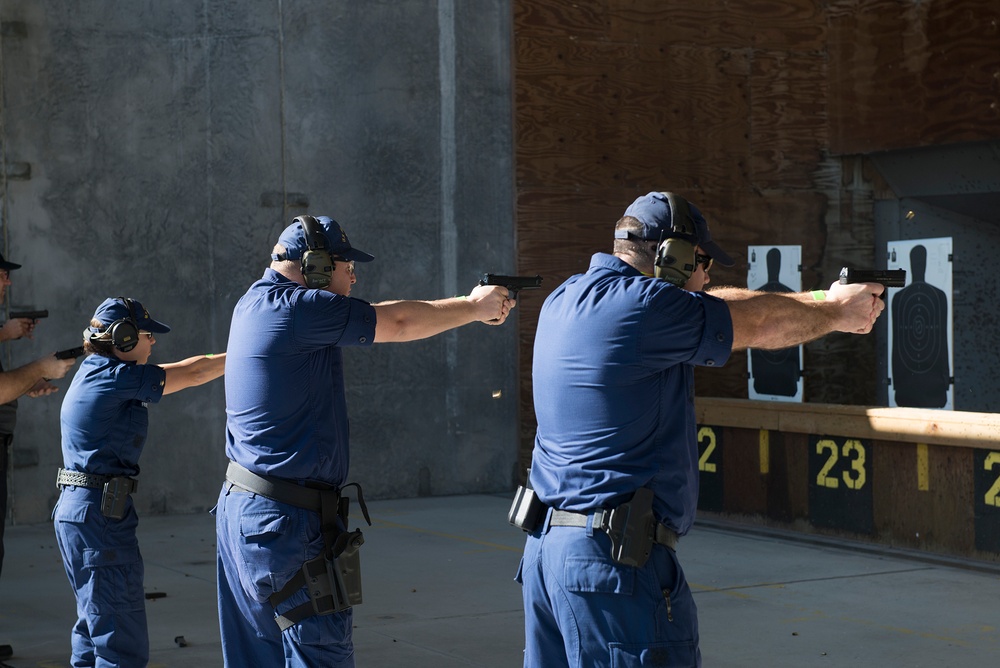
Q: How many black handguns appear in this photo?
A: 4